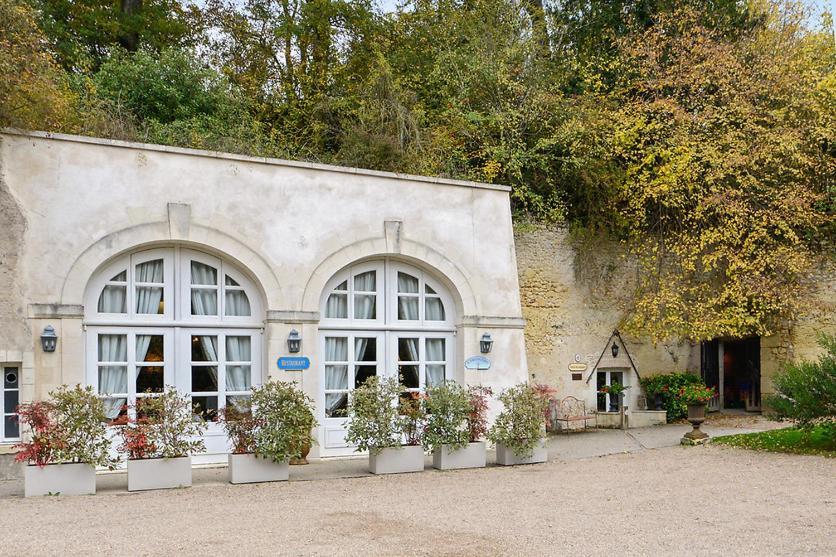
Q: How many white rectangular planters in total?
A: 6